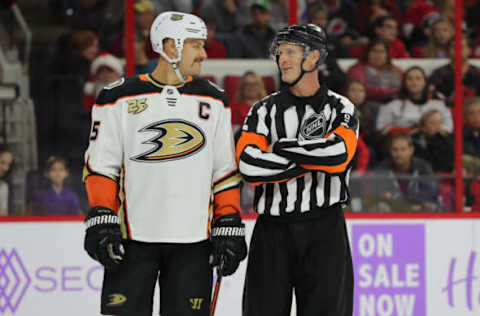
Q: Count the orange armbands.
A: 2